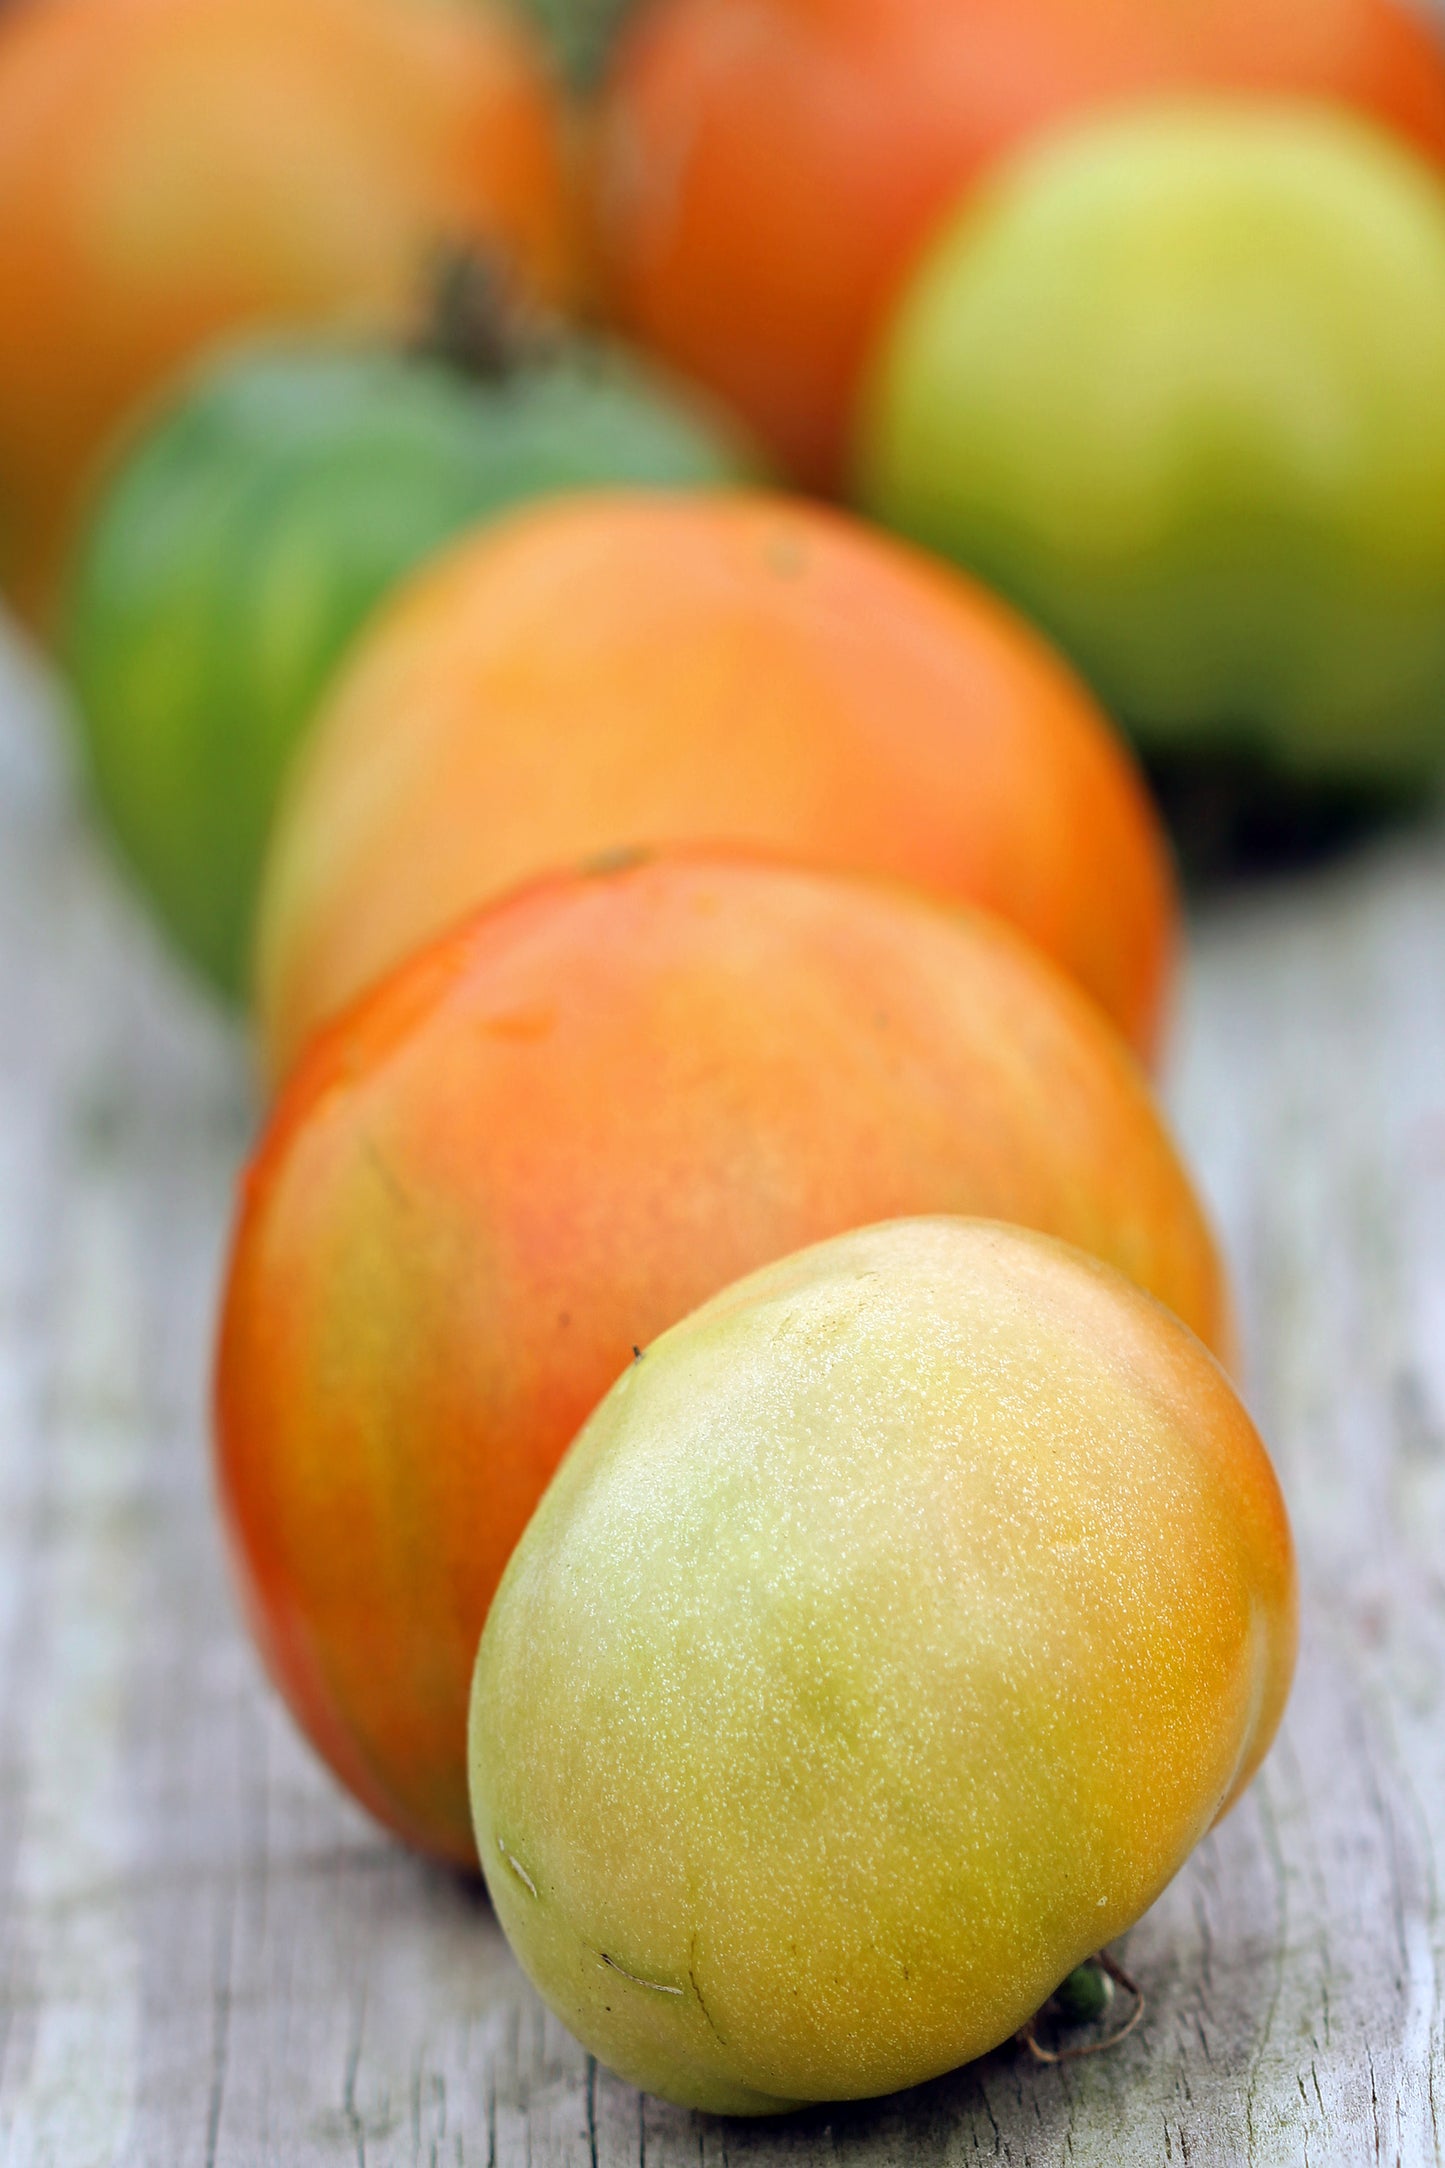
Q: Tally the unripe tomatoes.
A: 3